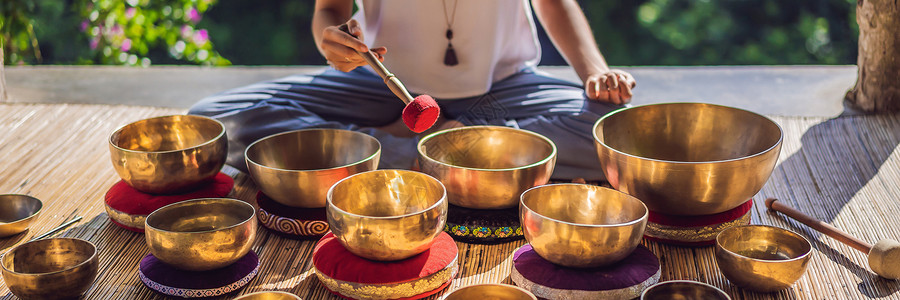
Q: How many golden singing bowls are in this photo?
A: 13